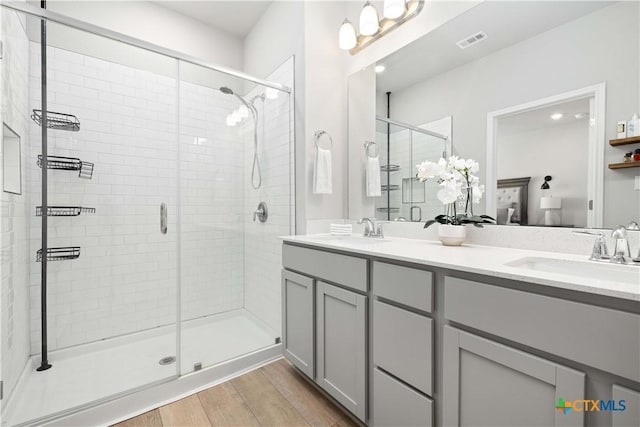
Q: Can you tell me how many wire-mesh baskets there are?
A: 4